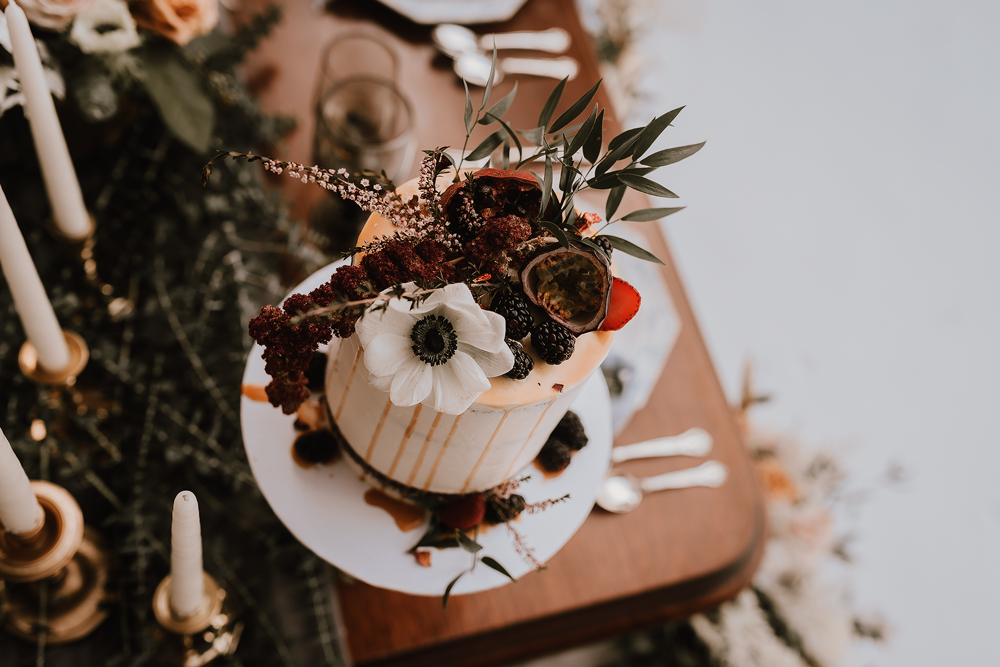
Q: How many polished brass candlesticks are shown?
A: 4